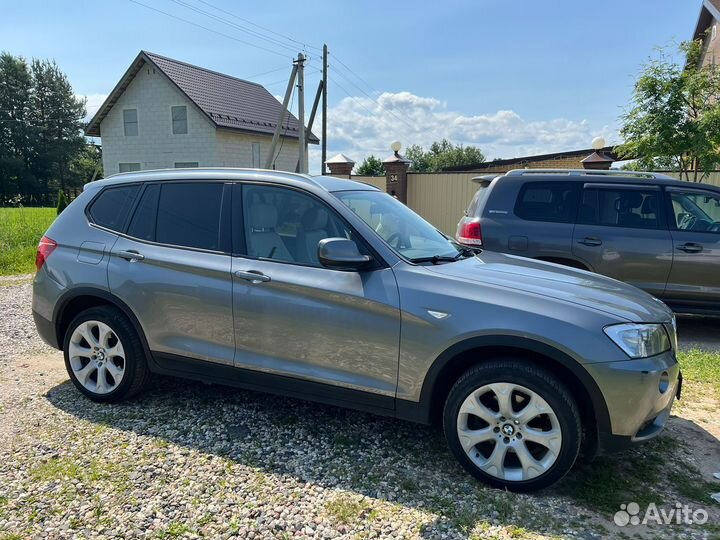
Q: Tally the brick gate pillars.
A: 3